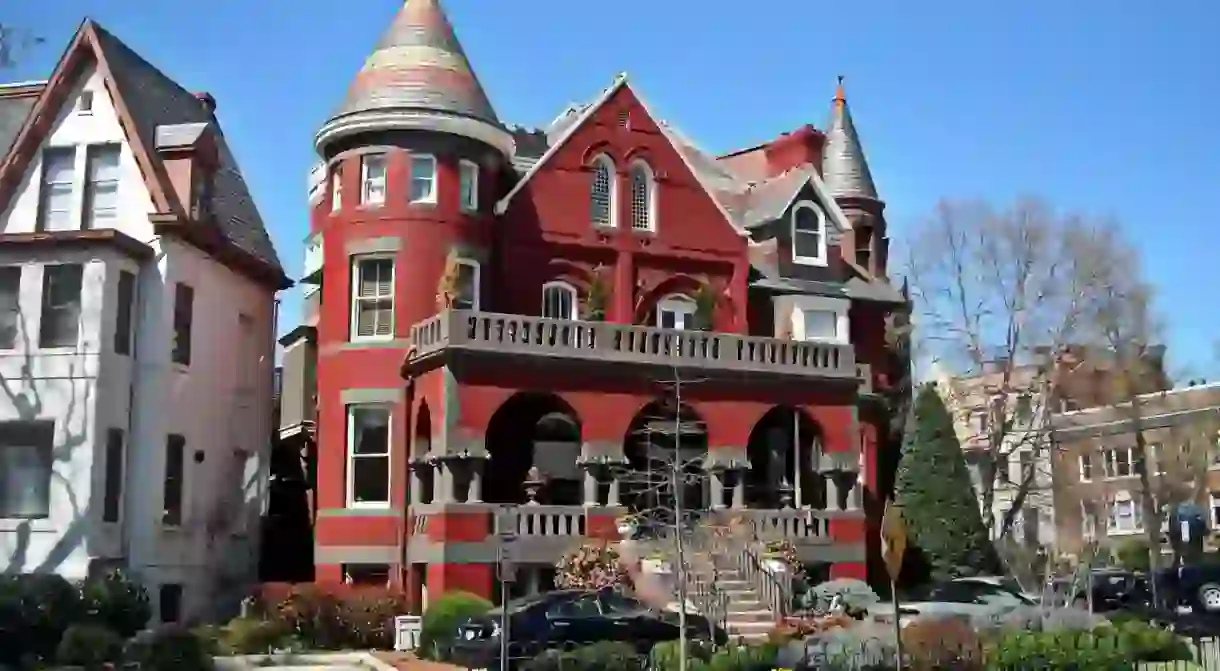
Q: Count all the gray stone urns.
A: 2